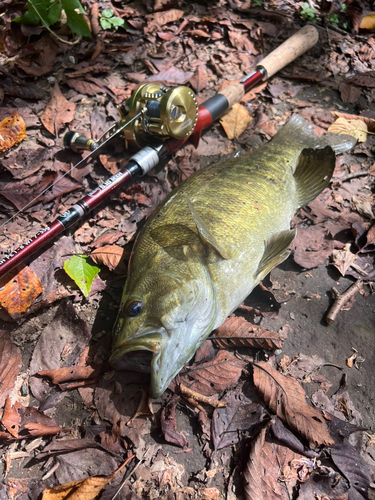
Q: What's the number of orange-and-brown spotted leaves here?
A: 2